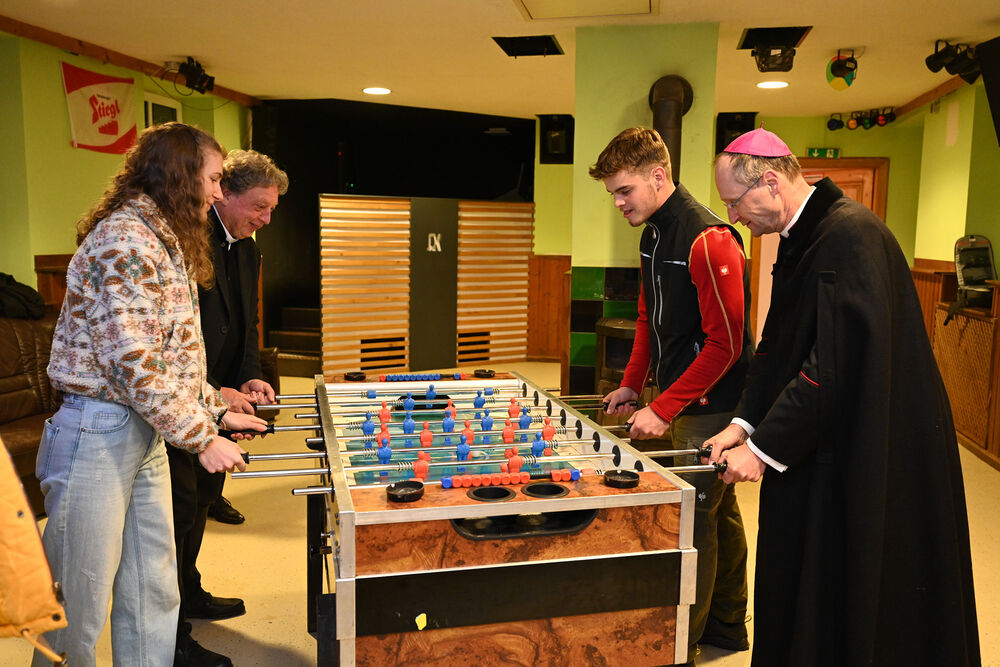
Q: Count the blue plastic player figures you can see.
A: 11